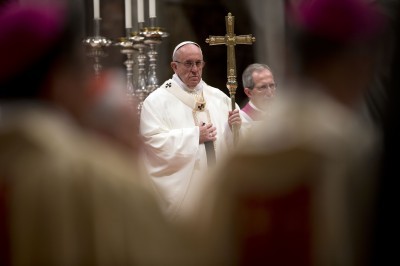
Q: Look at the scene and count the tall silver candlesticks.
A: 4